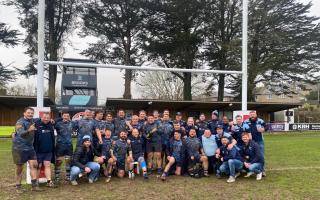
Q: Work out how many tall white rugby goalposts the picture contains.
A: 2